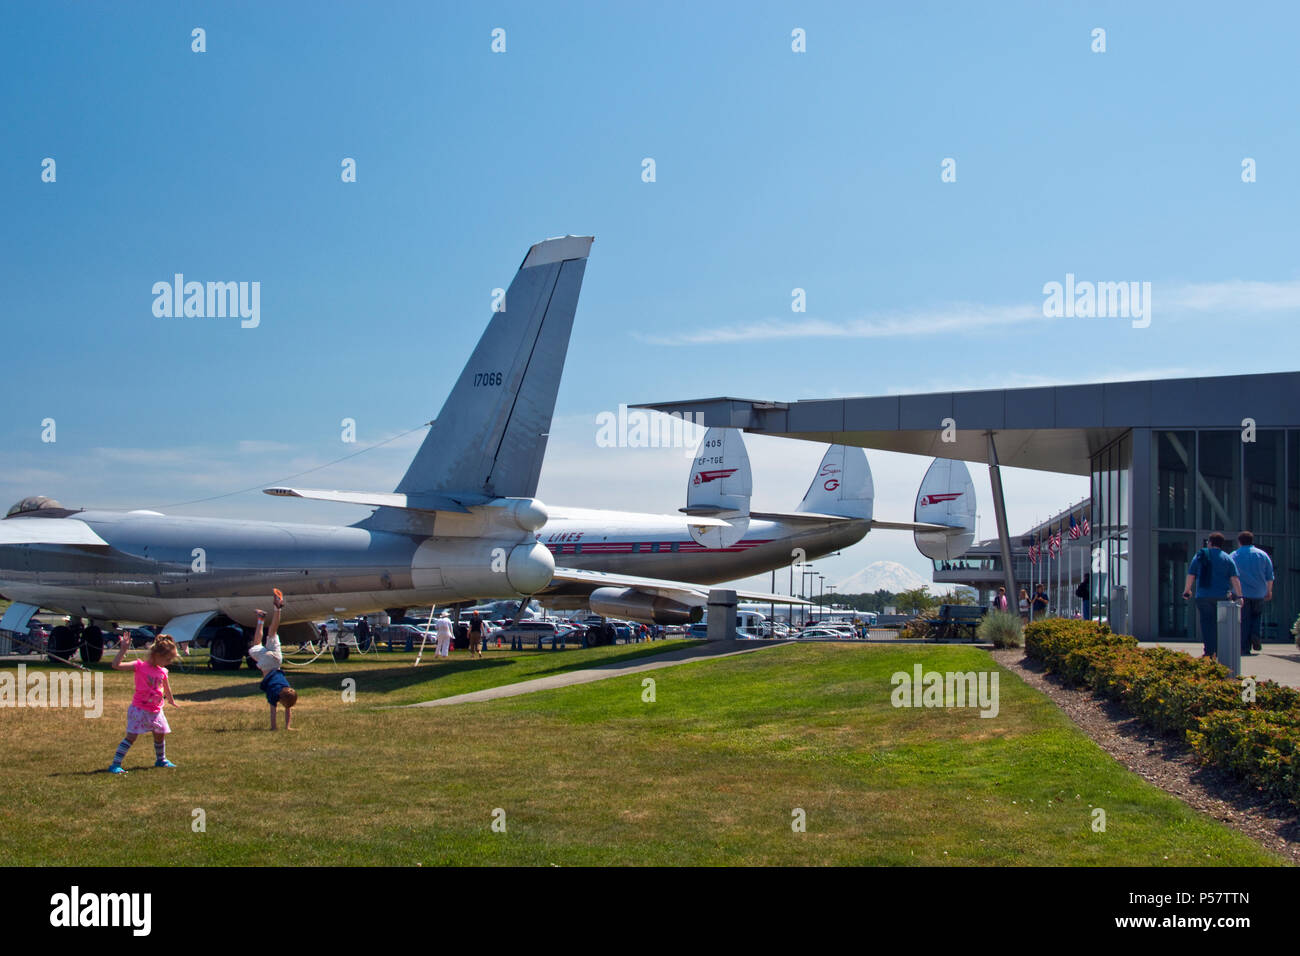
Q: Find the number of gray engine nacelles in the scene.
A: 1